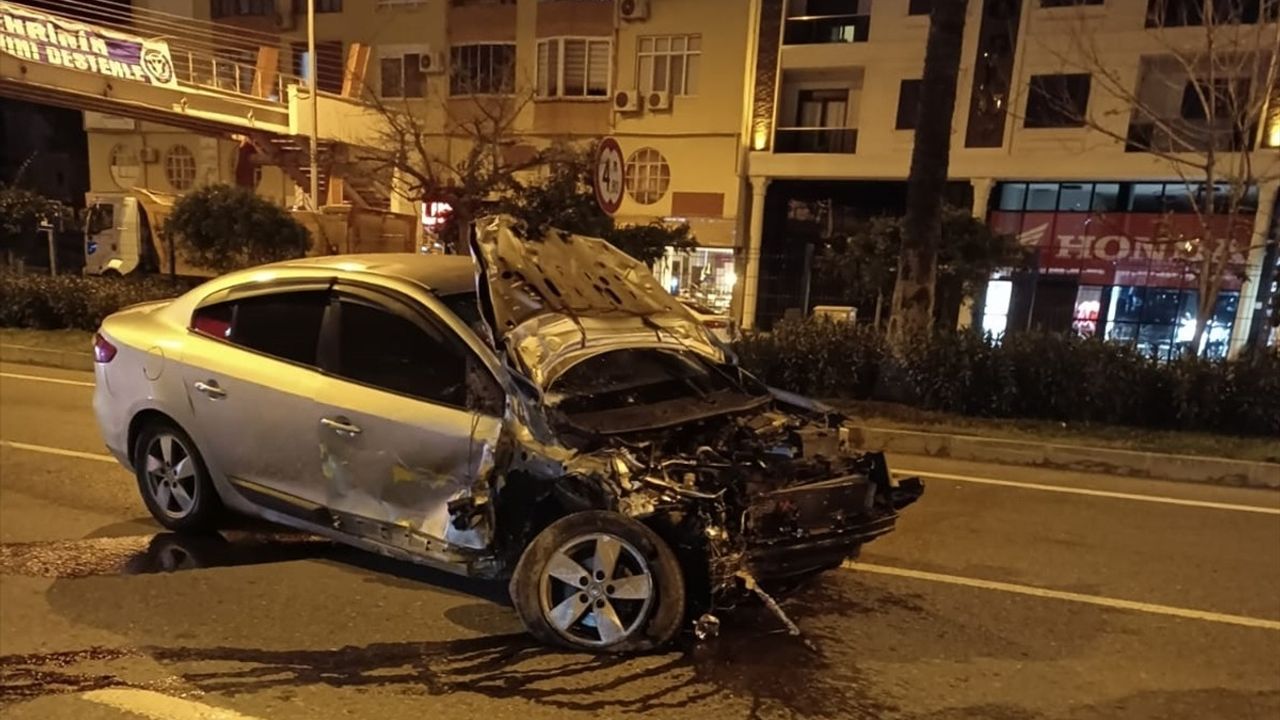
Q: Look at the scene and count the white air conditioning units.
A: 4